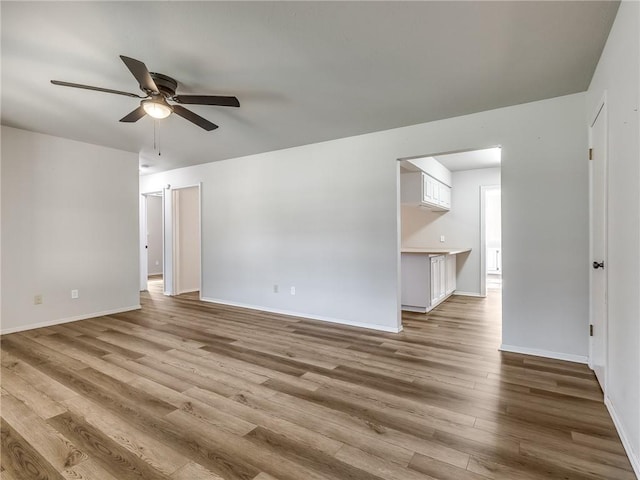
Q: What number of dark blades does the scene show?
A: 5